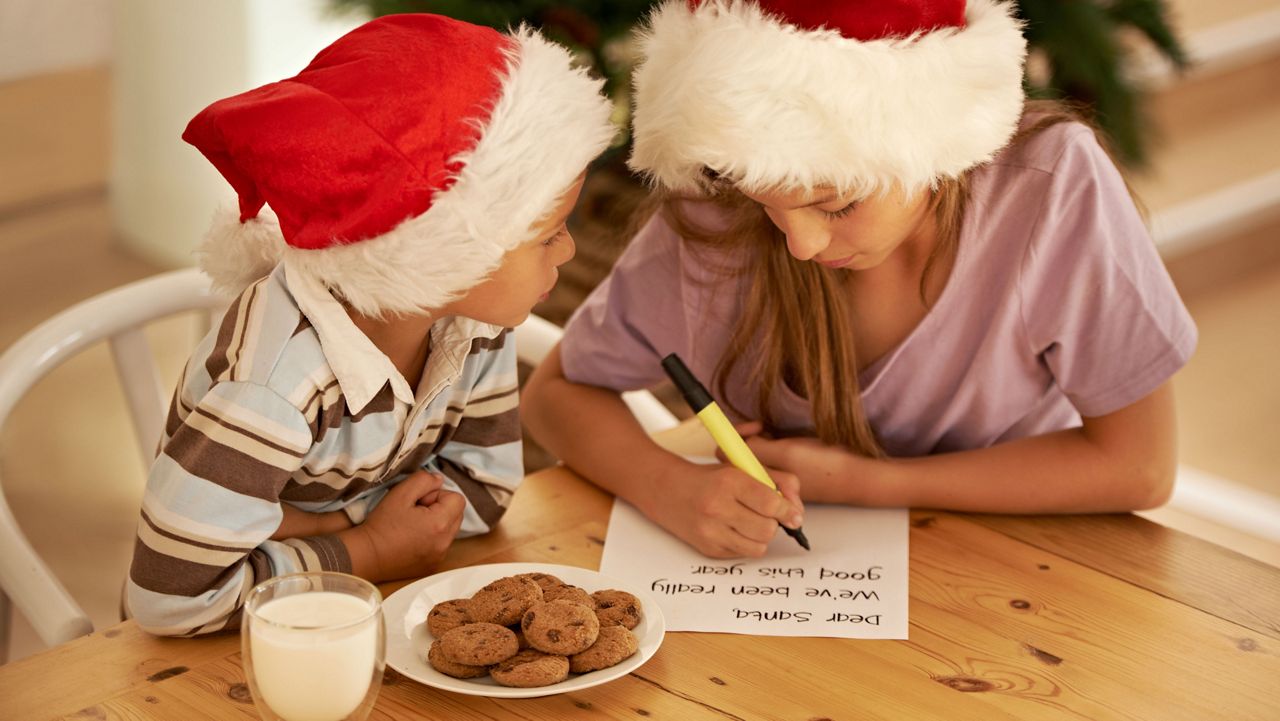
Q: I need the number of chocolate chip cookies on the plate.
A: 11